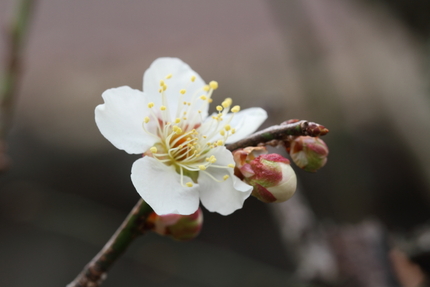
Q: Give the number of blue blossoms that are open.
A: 0